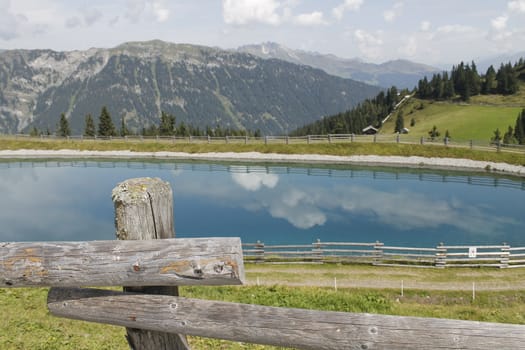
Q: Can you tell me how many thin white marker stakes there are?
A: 4